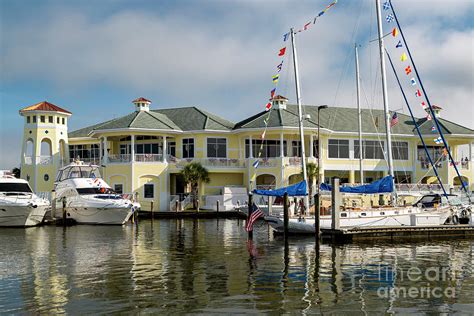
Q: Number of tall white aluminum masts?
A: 3